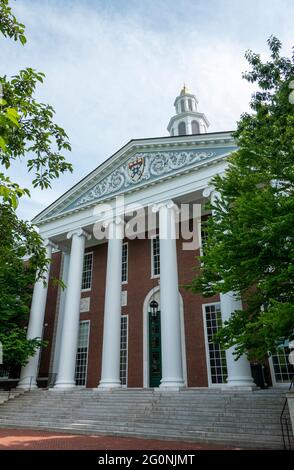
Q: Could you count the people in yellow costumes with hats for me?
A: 0